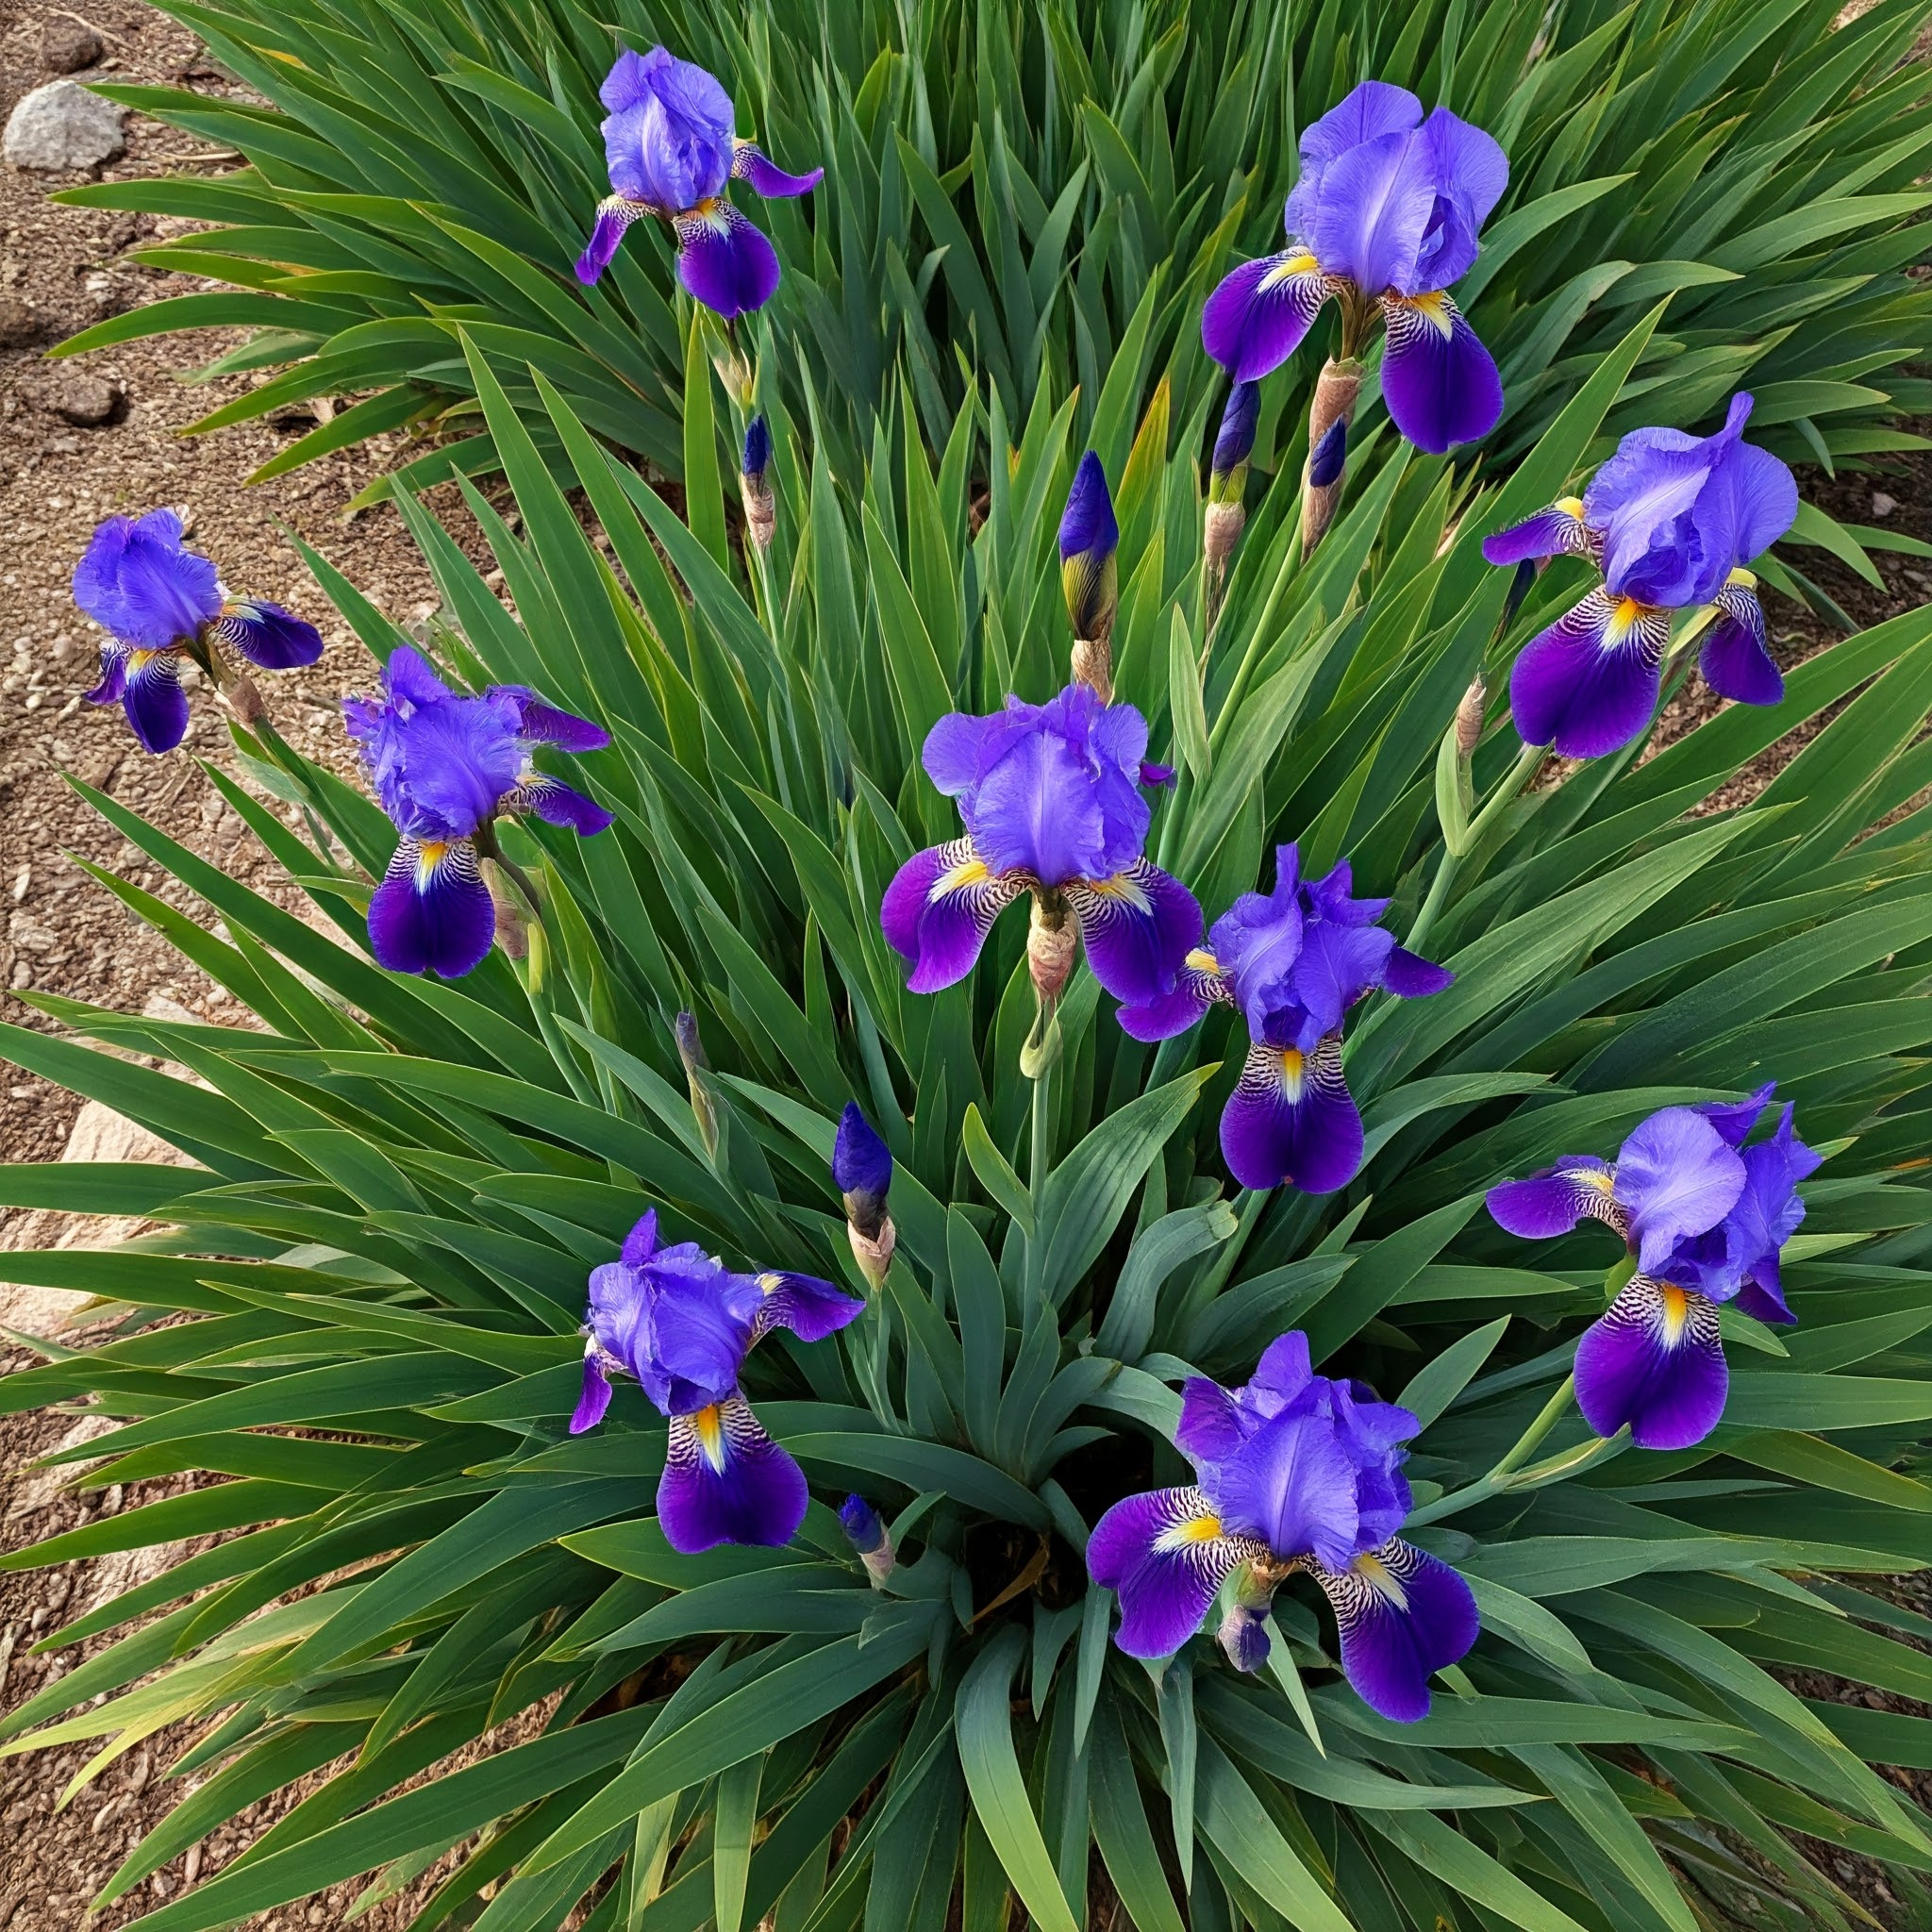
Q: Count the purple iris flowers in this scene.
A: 10